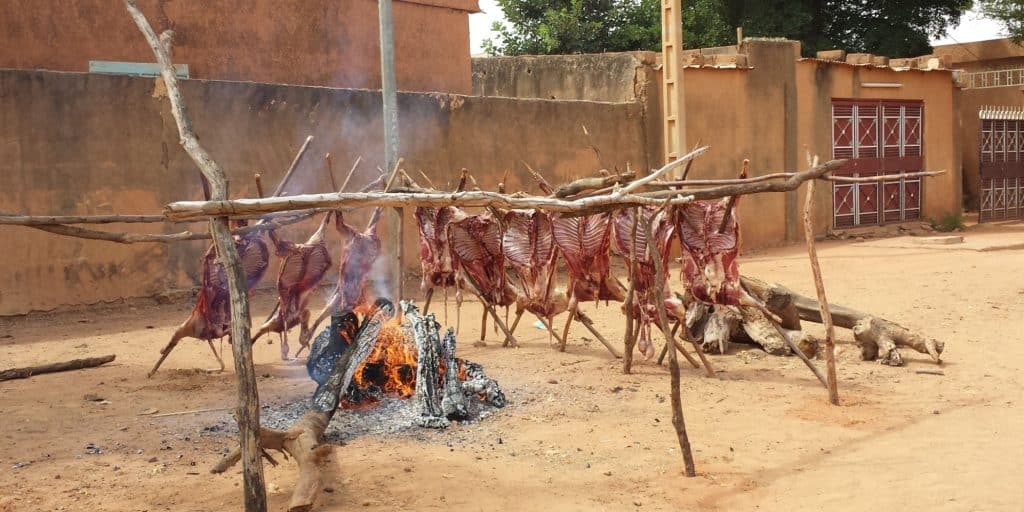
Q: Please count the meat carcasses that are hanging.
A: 9